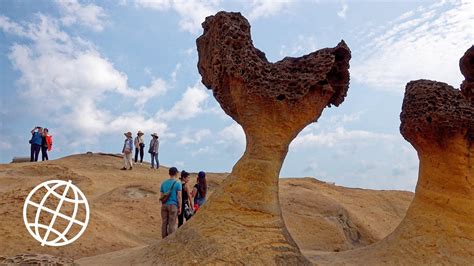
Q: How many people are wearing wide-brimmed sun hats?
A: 3